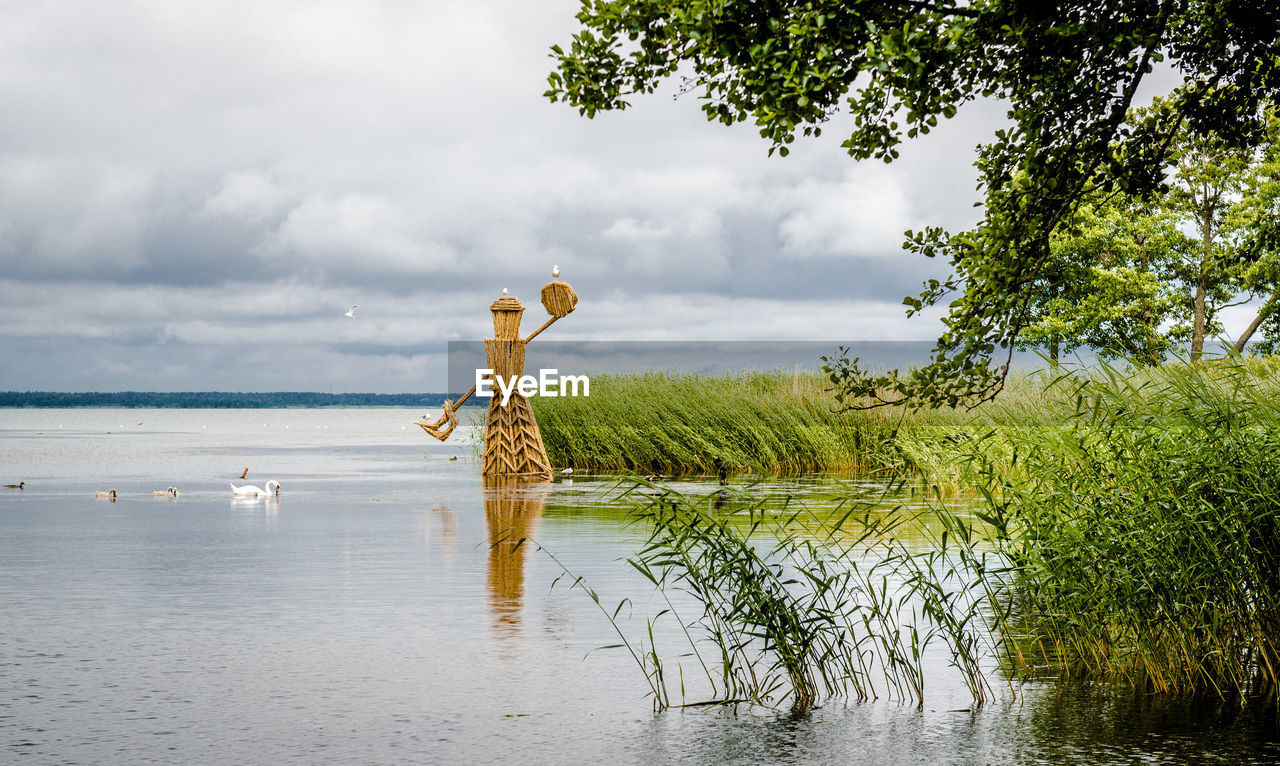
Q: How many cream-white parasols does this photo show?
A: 0